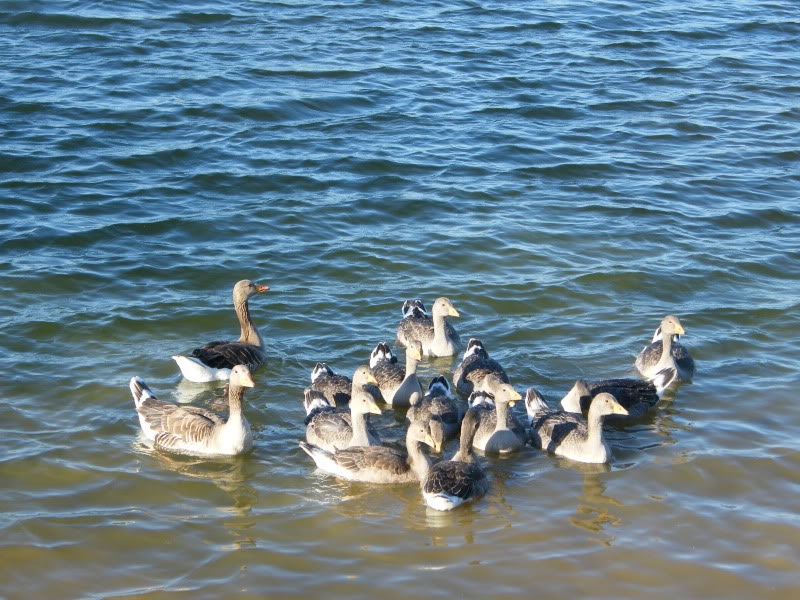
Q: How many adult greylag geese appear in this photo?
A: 2